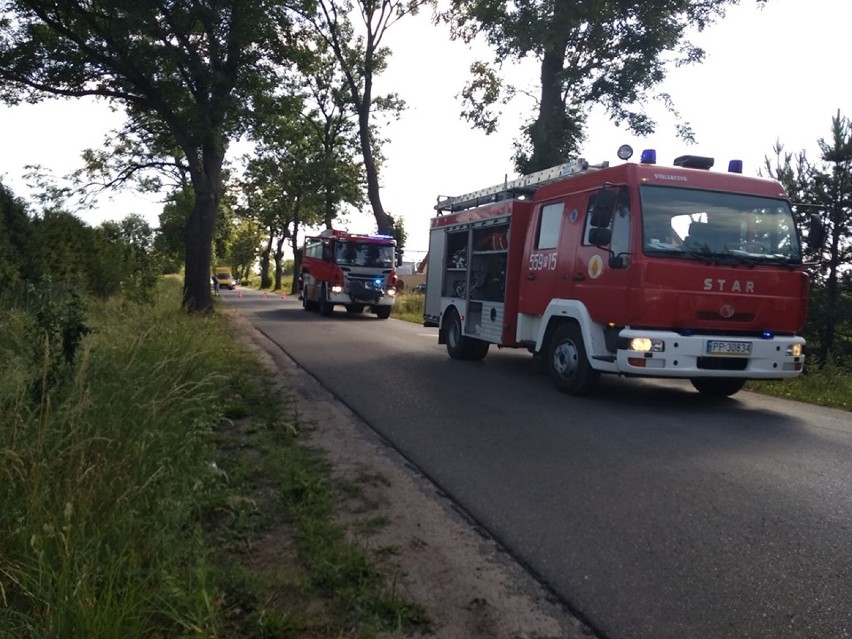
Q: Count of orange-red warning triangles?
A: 3